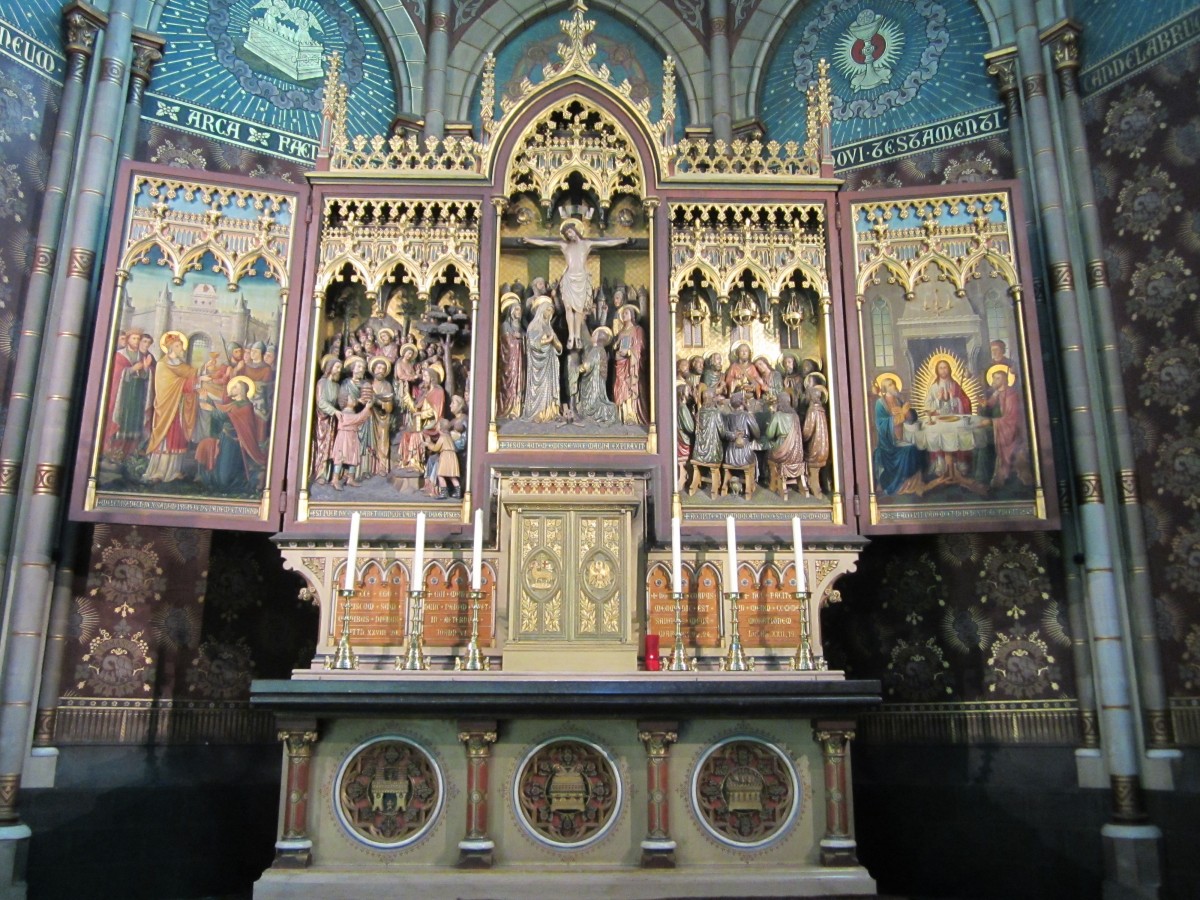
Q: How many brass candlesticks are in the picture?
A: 6